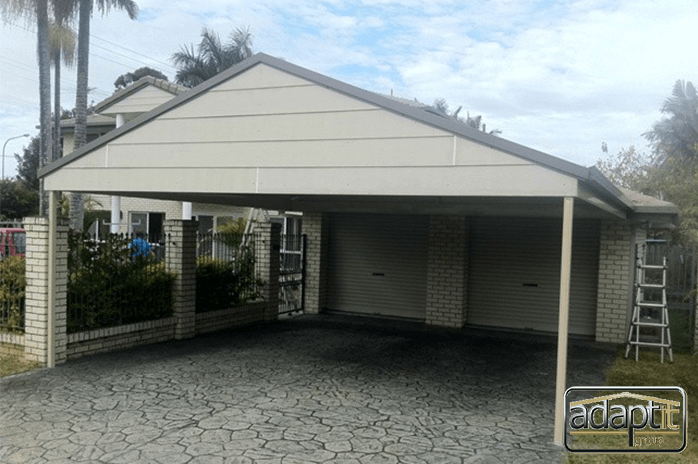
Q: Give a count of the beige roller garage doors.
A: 2